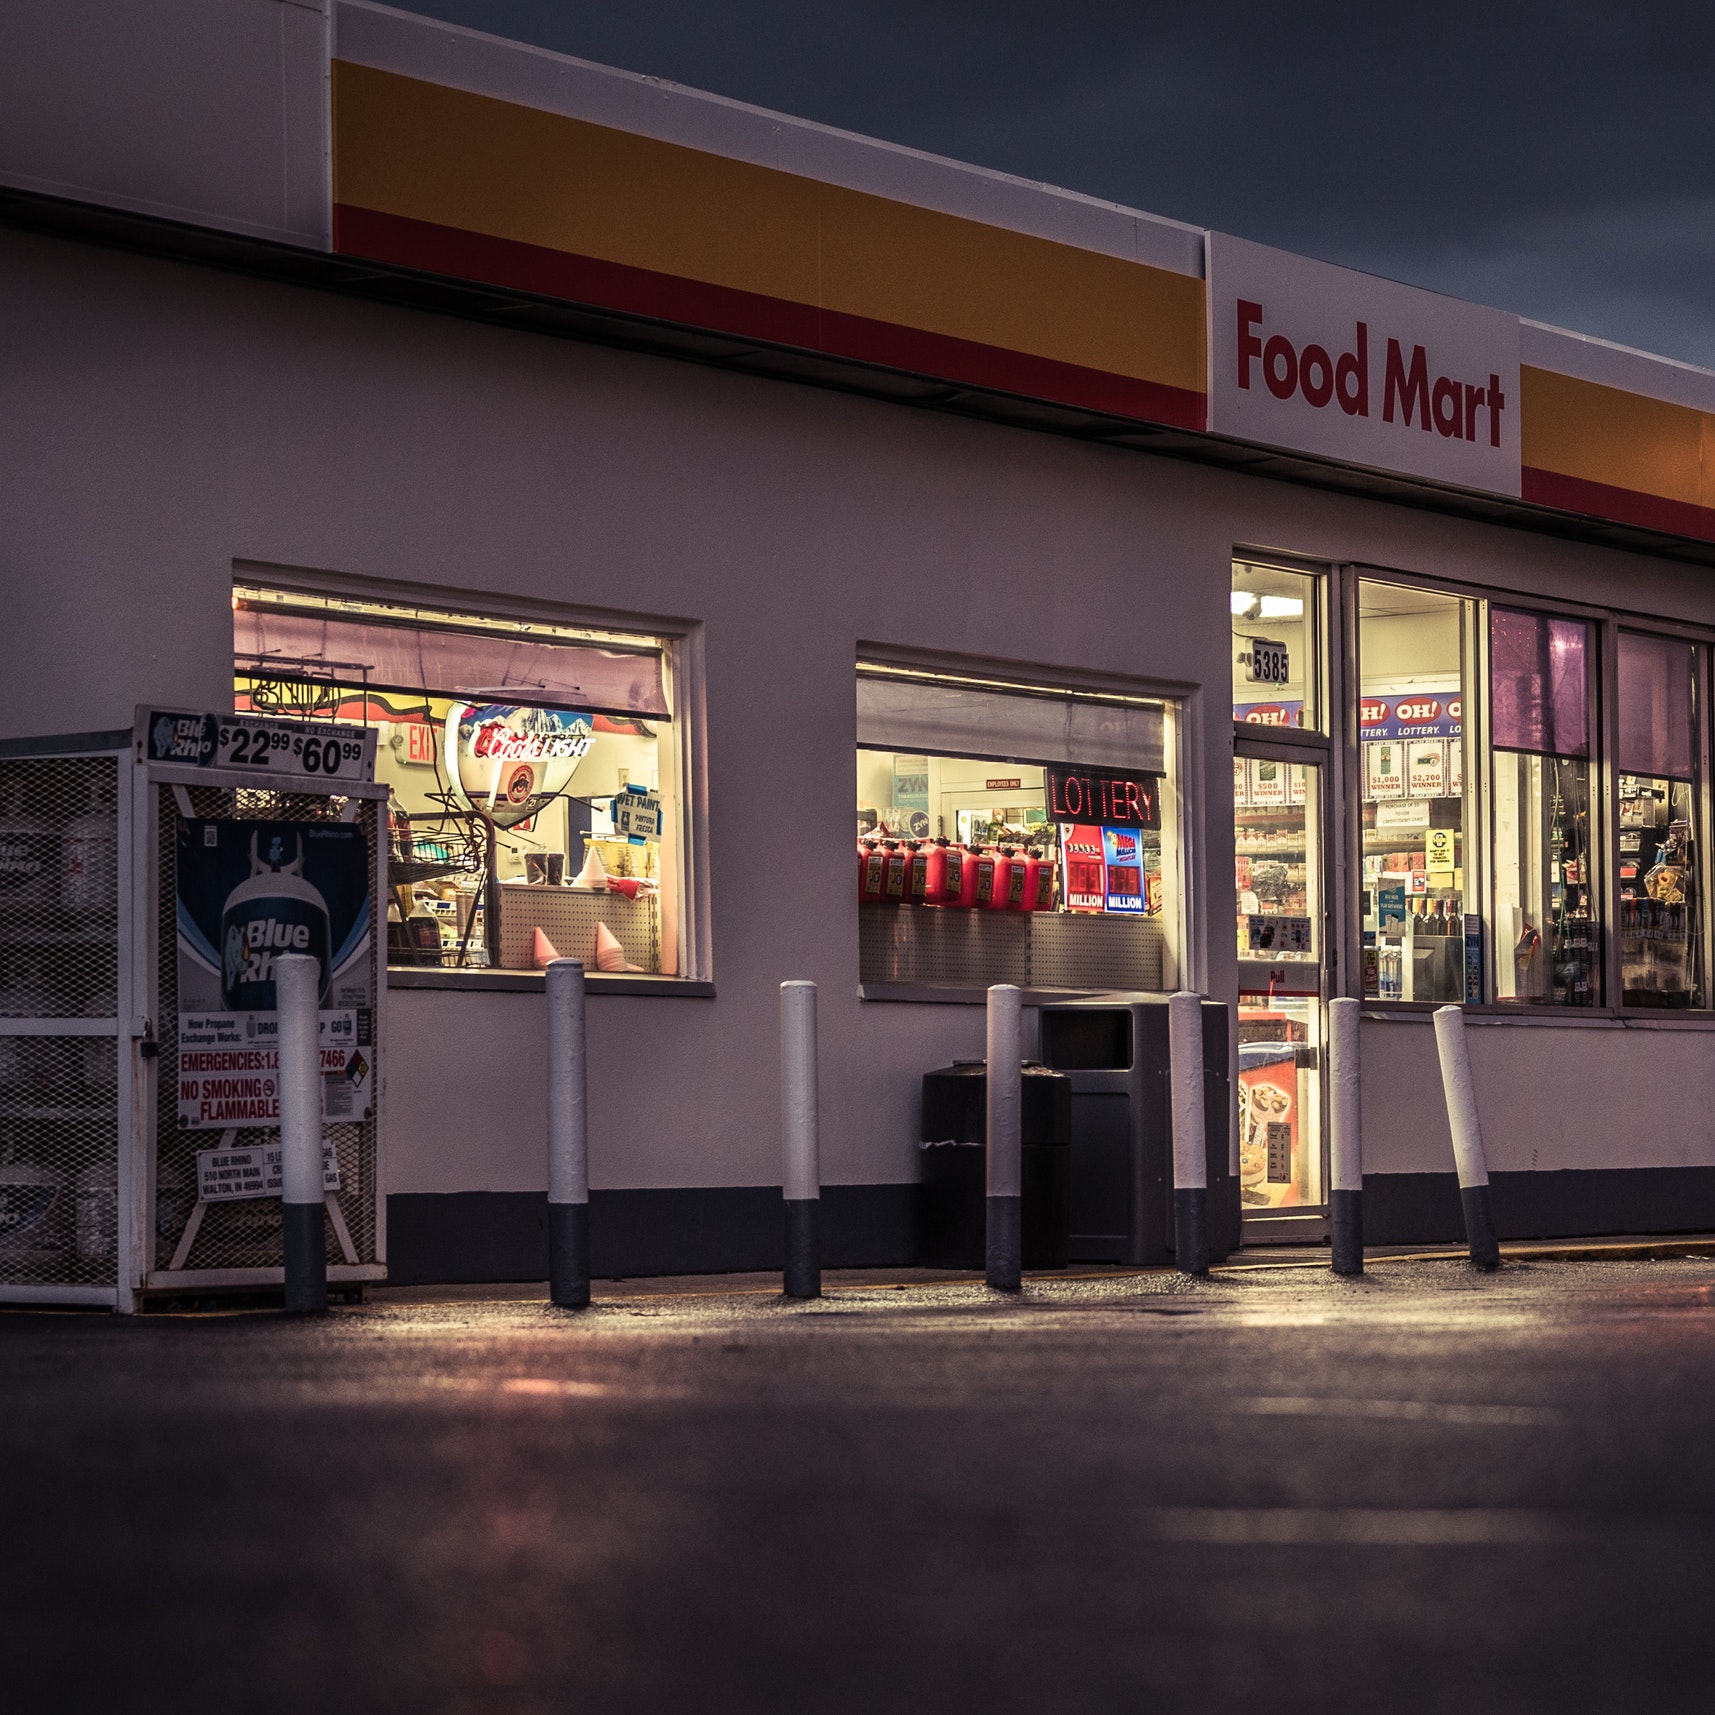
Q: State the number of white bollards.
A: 7